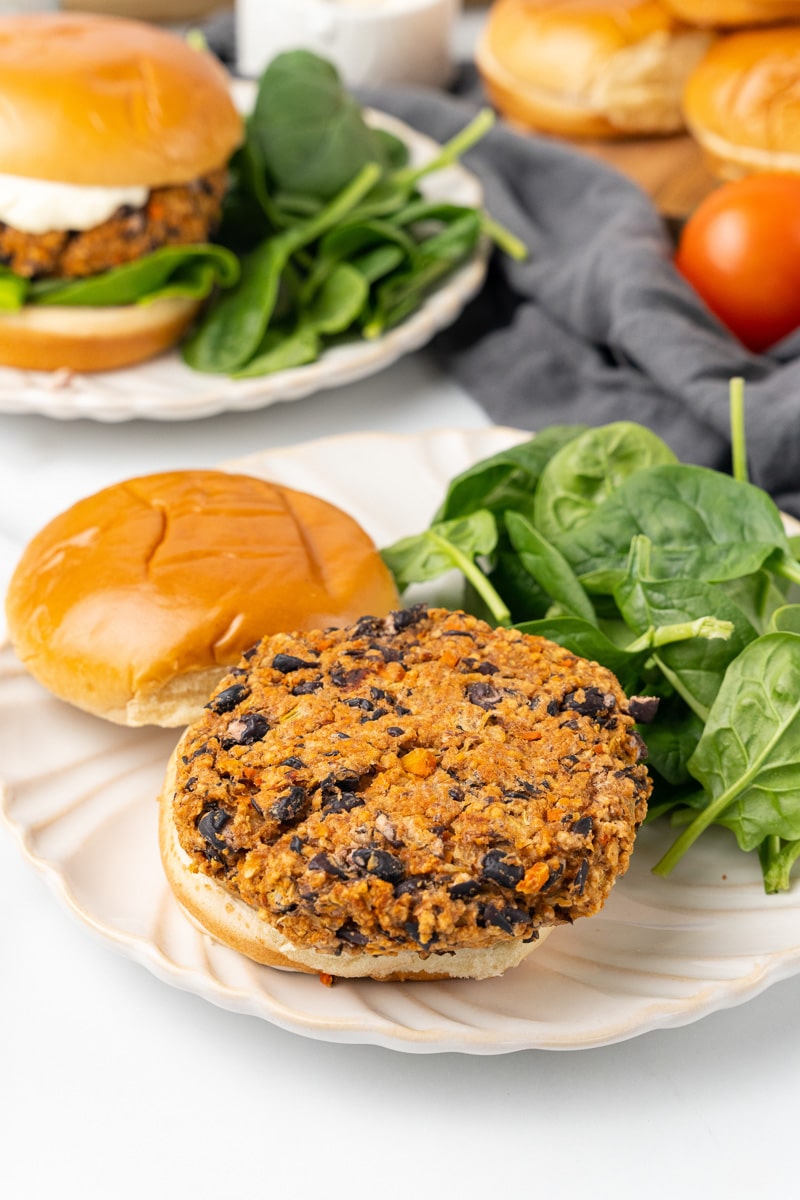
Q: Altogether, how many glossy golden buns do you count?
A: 5